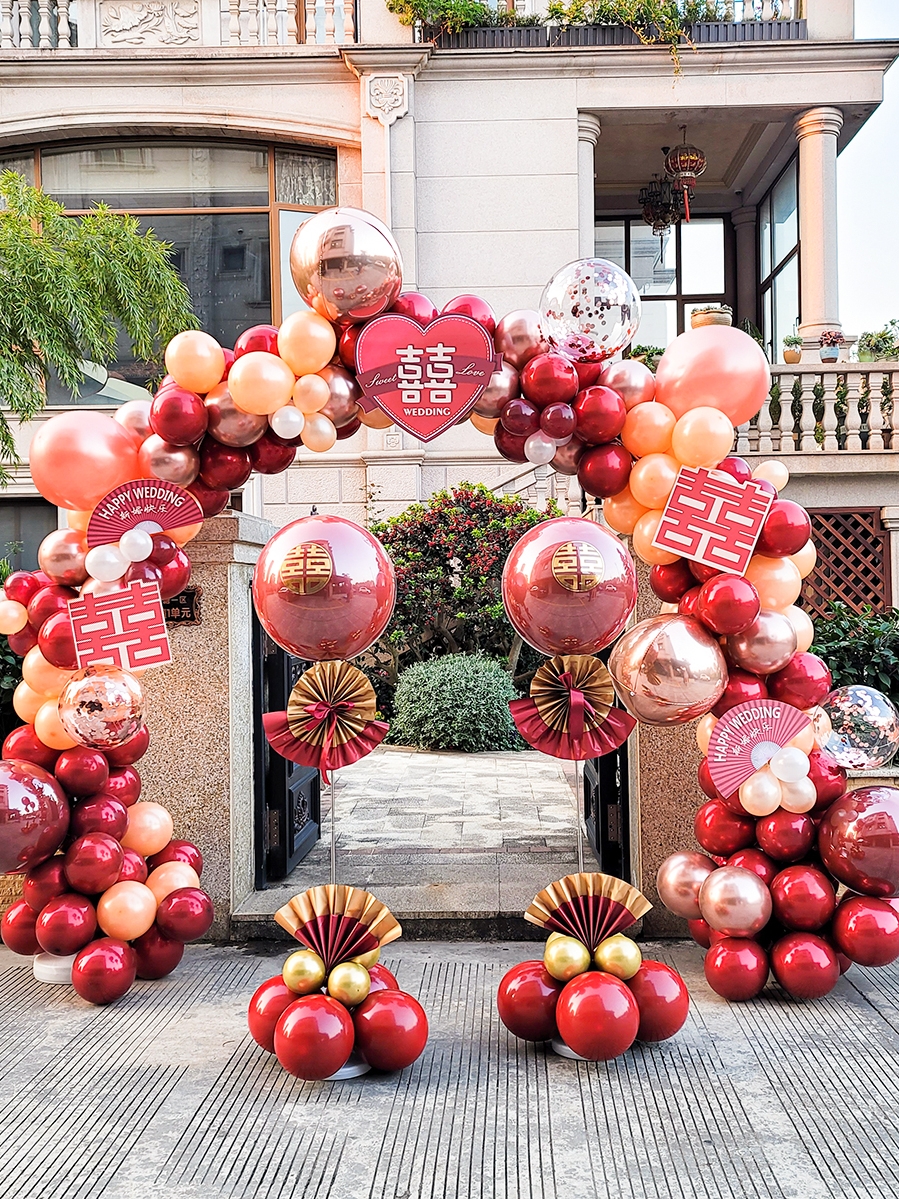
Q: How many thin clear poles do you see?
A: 2